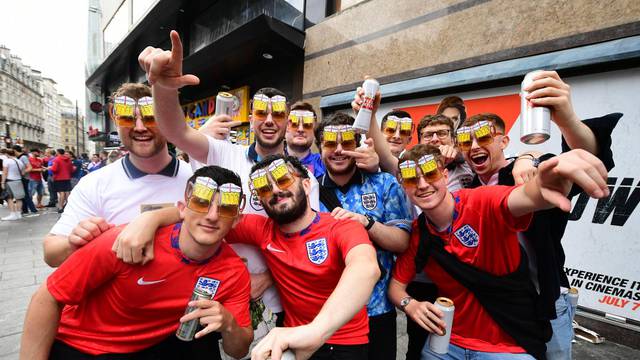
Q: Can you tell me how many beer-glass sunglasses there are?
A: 9